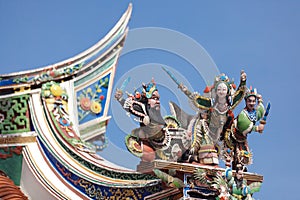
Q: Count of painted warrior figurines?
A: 3